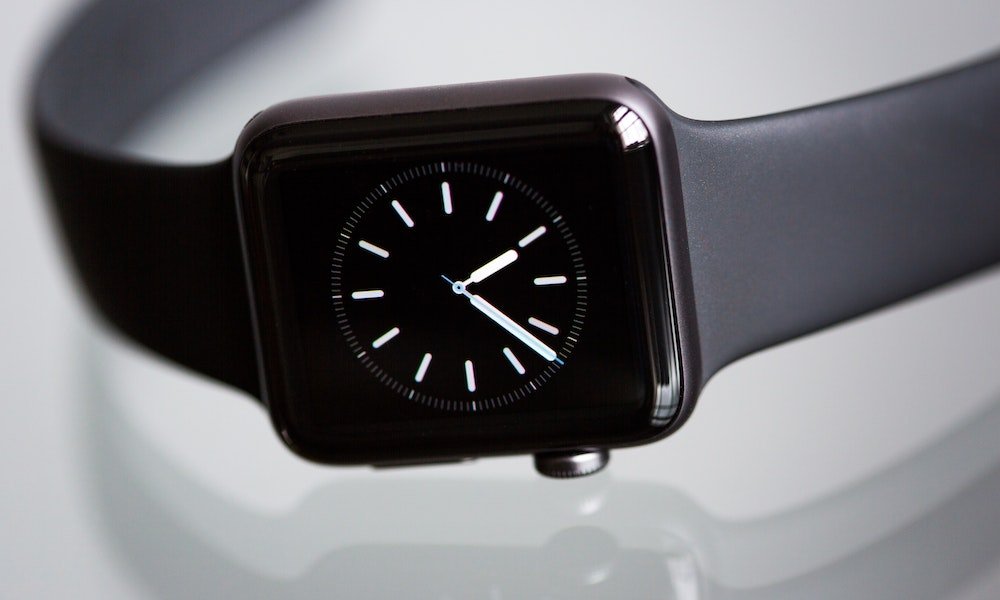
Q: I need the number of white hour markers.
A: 12